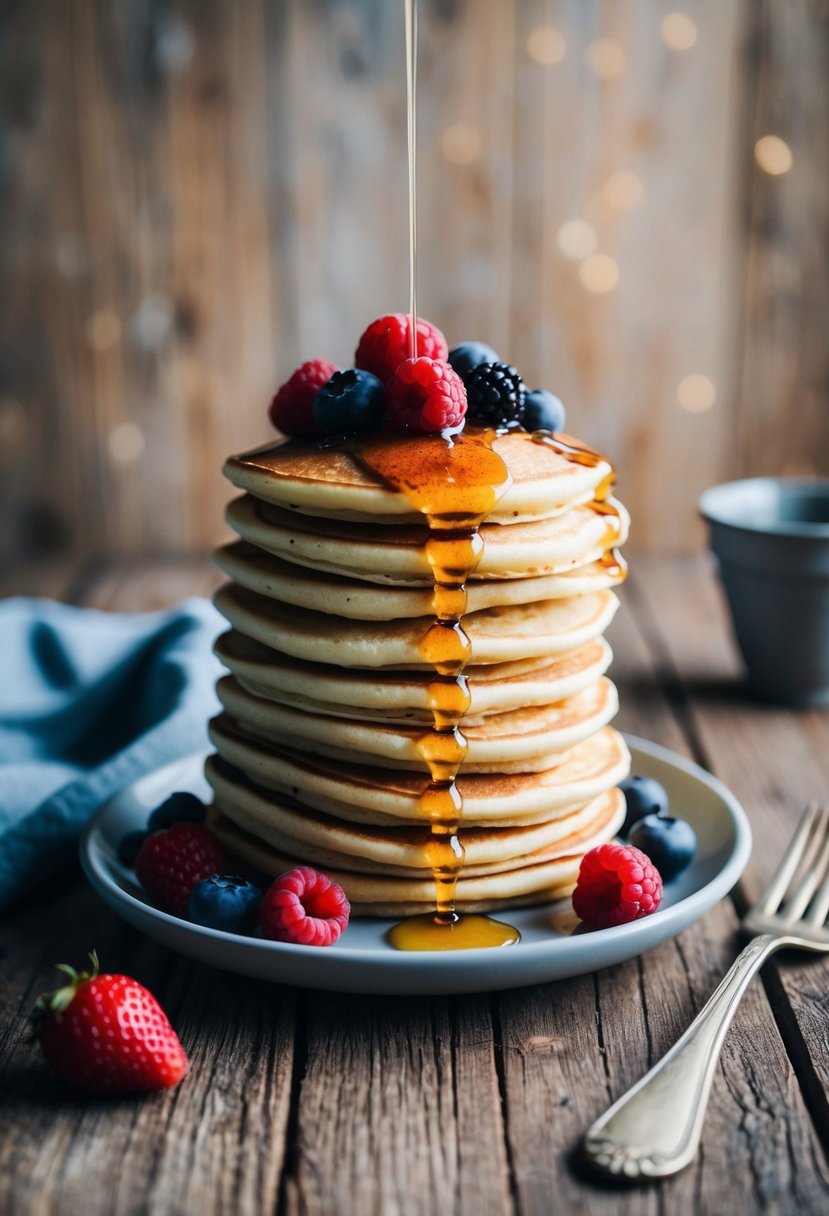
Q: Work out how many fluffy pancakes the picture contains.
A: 9